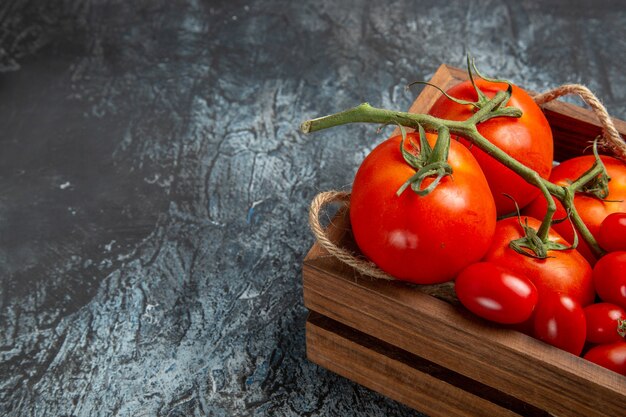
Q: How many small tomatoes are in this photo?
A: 6